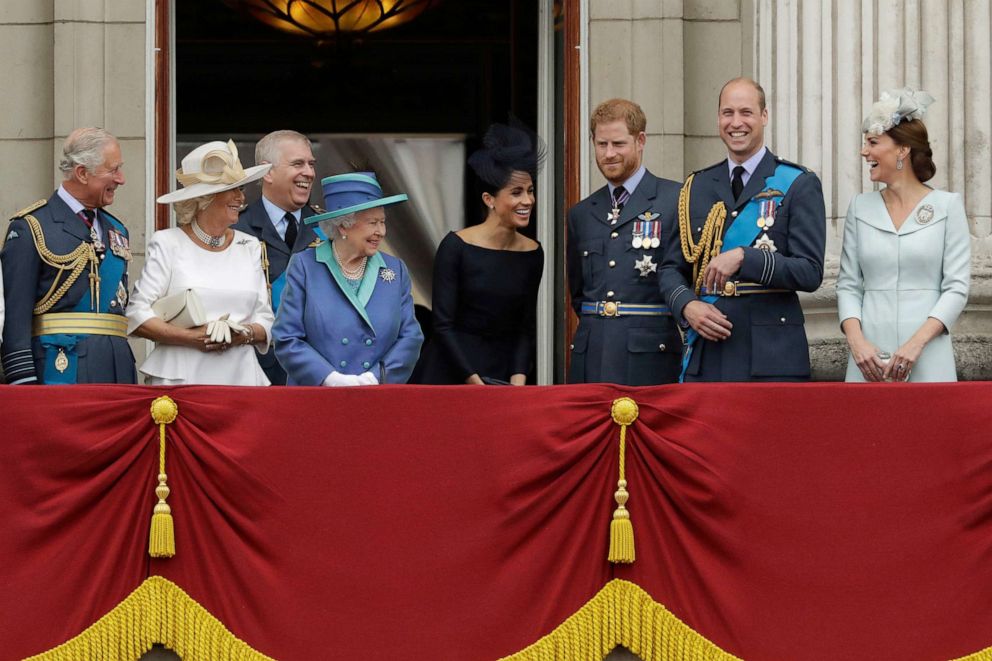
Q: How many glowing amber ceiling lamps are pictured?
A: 1